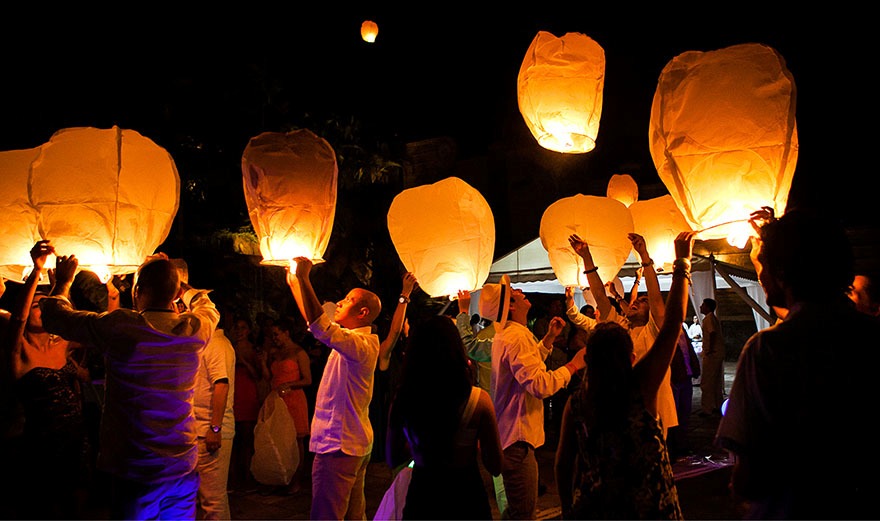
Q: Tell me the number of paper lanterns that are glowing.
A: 10